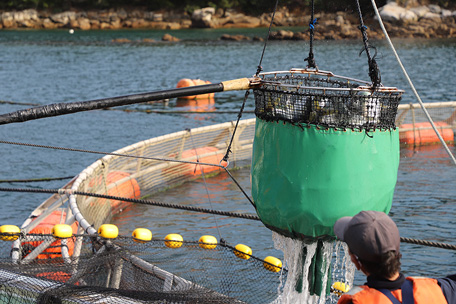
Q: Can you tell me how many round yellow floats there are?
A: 9